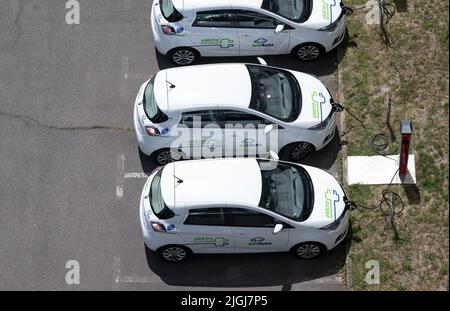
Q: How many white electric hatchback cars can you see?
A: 3